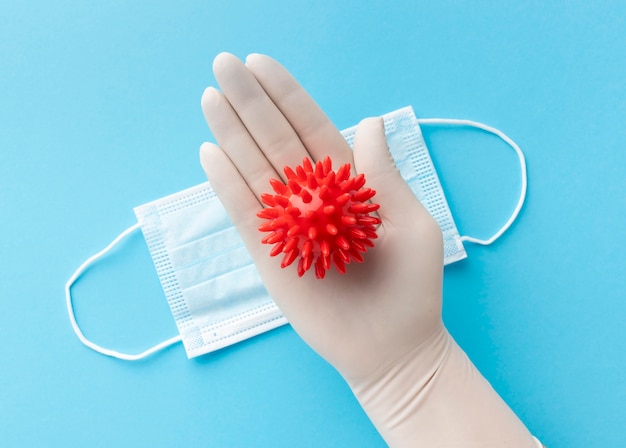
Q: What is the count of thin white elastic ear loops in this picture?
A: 2